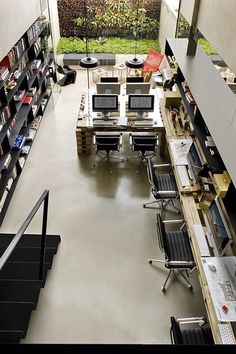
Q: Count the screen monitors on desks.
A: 6